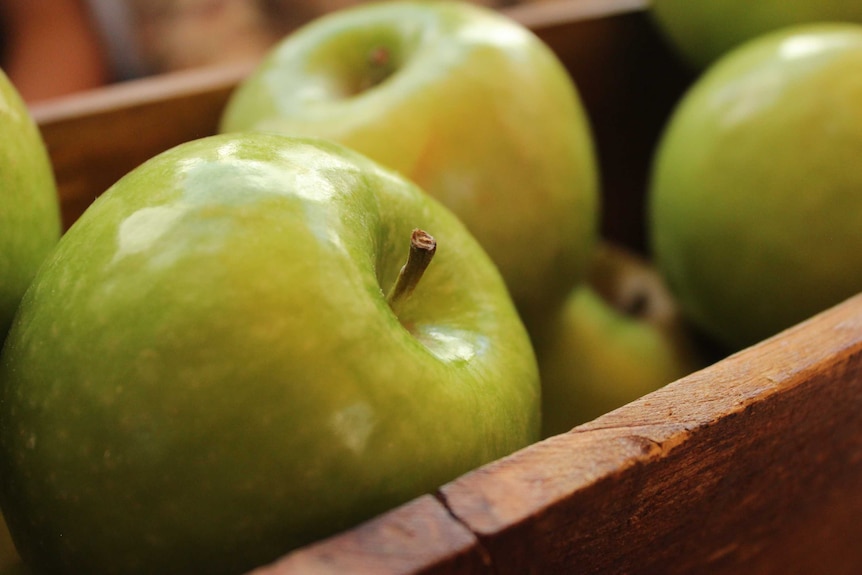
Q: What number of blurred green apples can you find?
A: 5